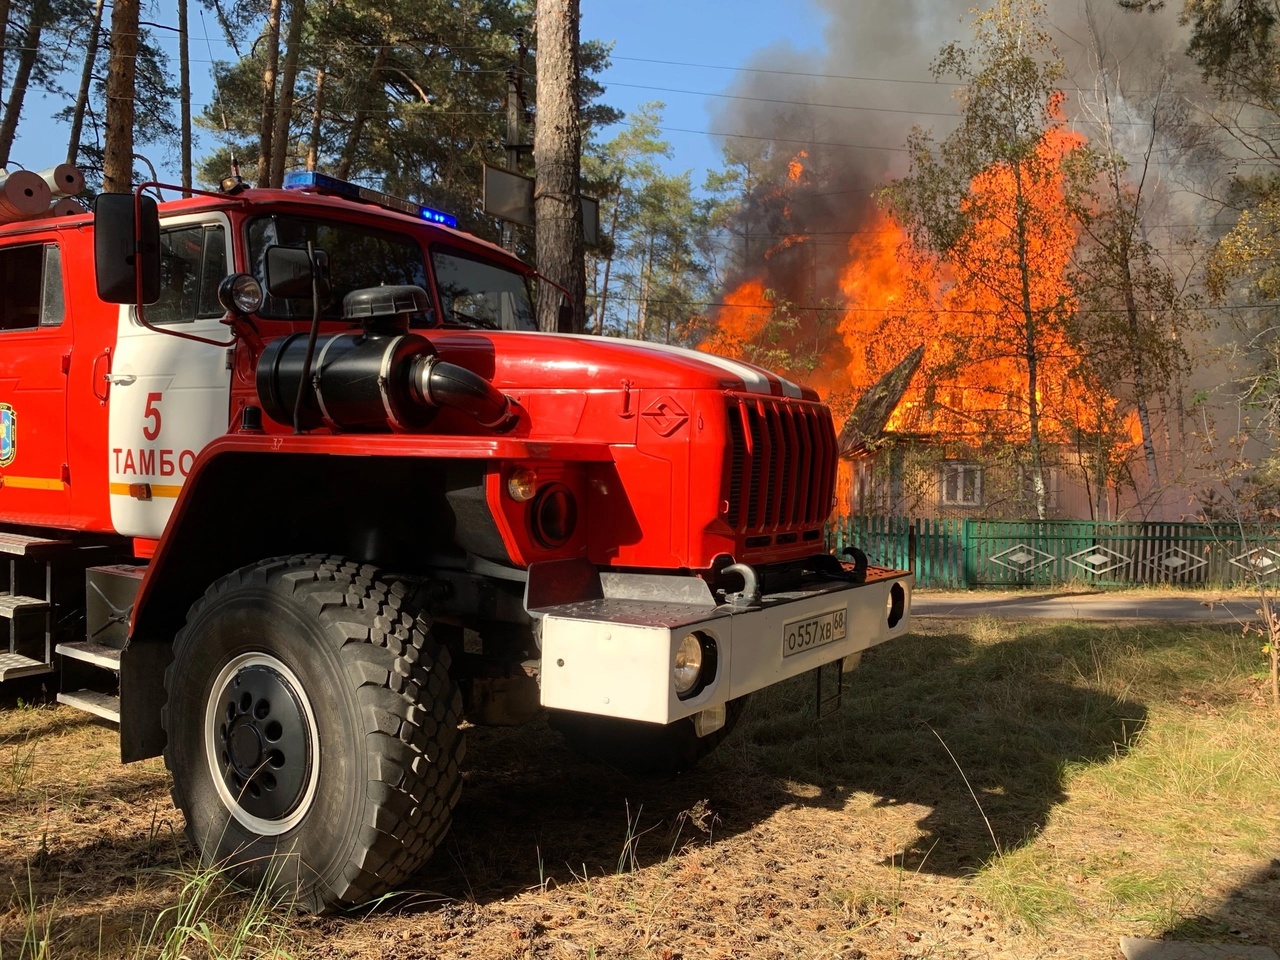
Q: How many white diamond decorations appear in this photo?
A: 4